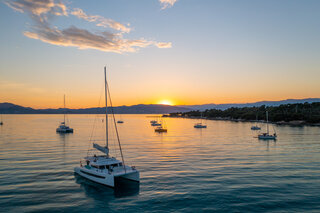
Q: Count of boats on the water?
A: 10